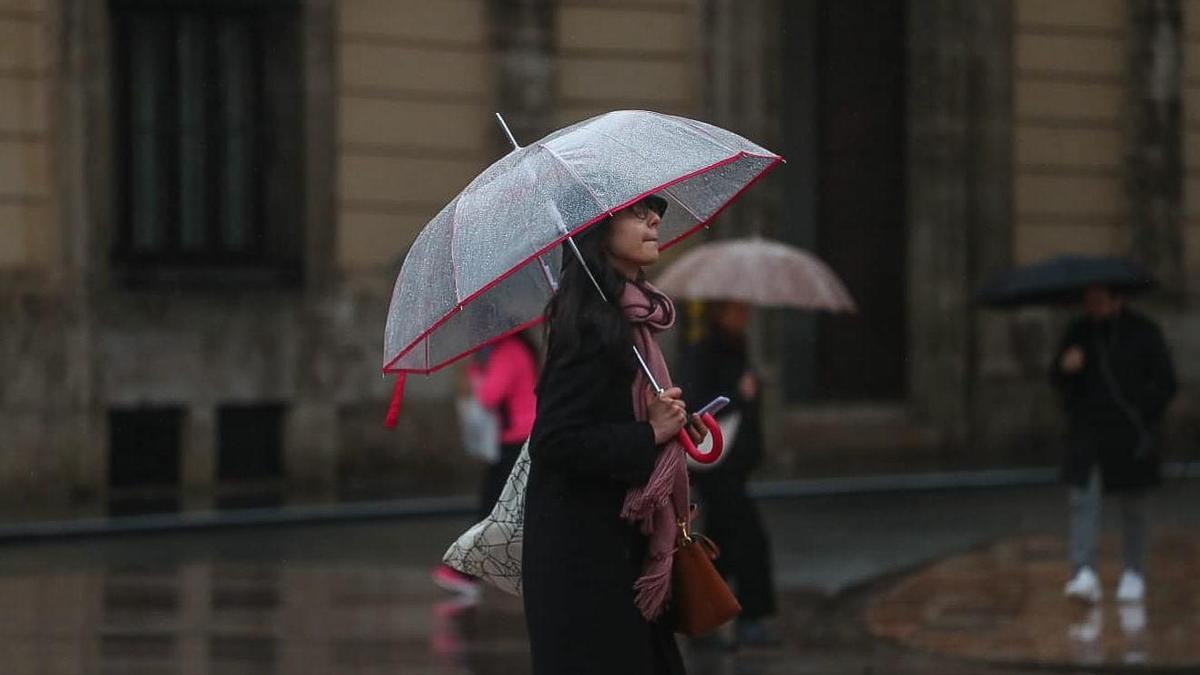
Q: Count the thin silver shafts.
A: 1